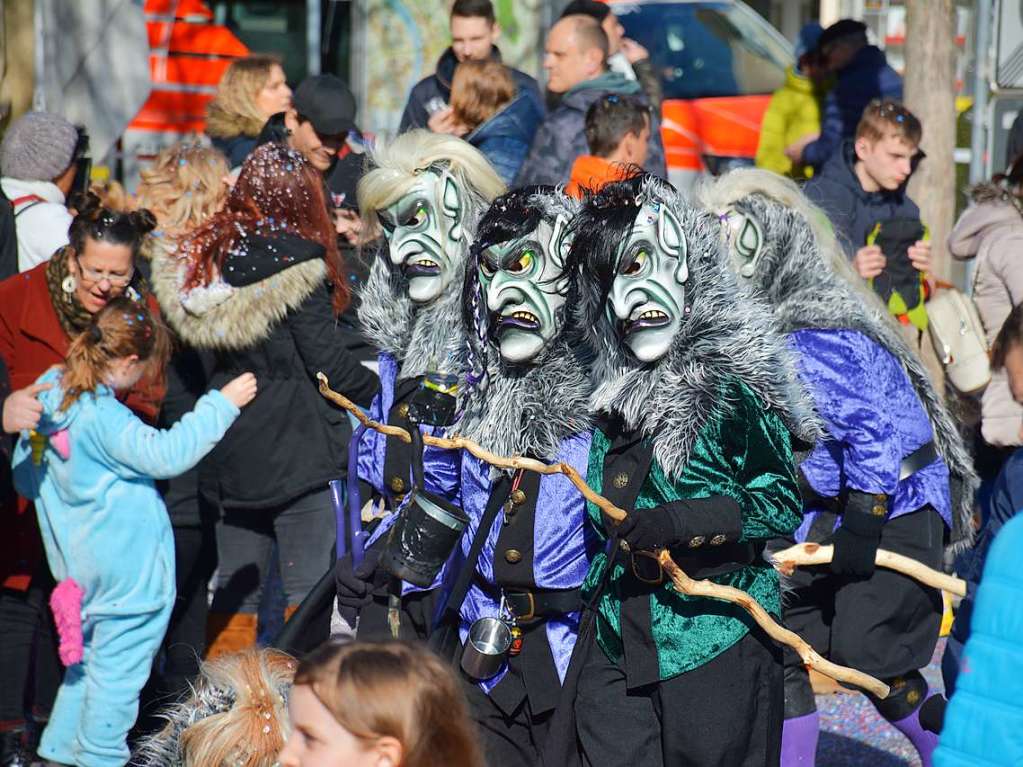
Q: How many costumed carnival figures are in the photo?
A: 4